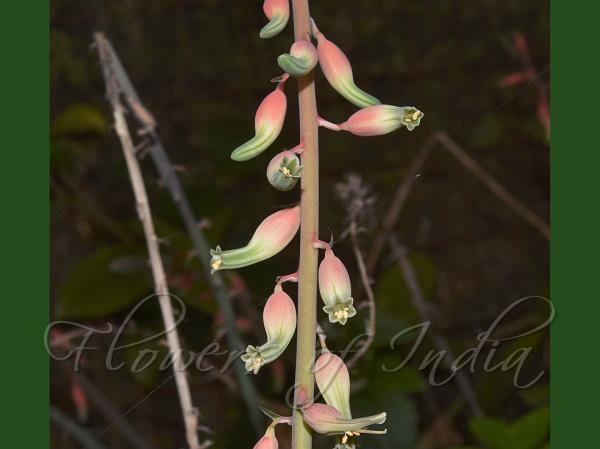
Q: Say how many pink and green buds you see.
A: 12